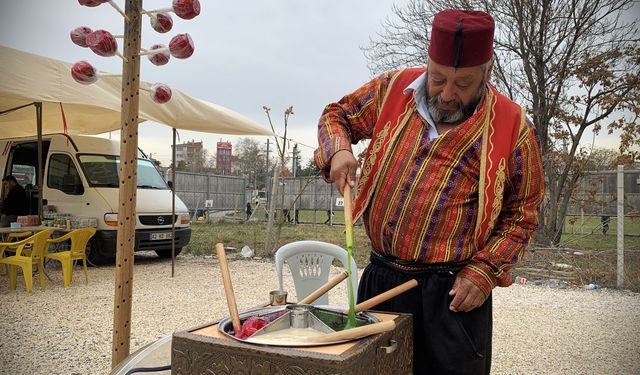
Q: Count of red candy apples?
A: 9